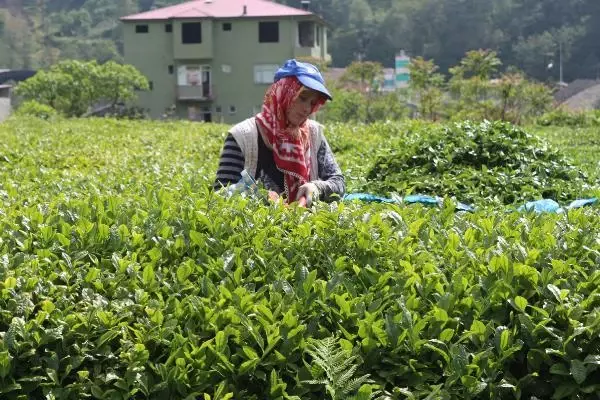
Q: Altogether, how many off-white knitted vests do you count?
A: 1